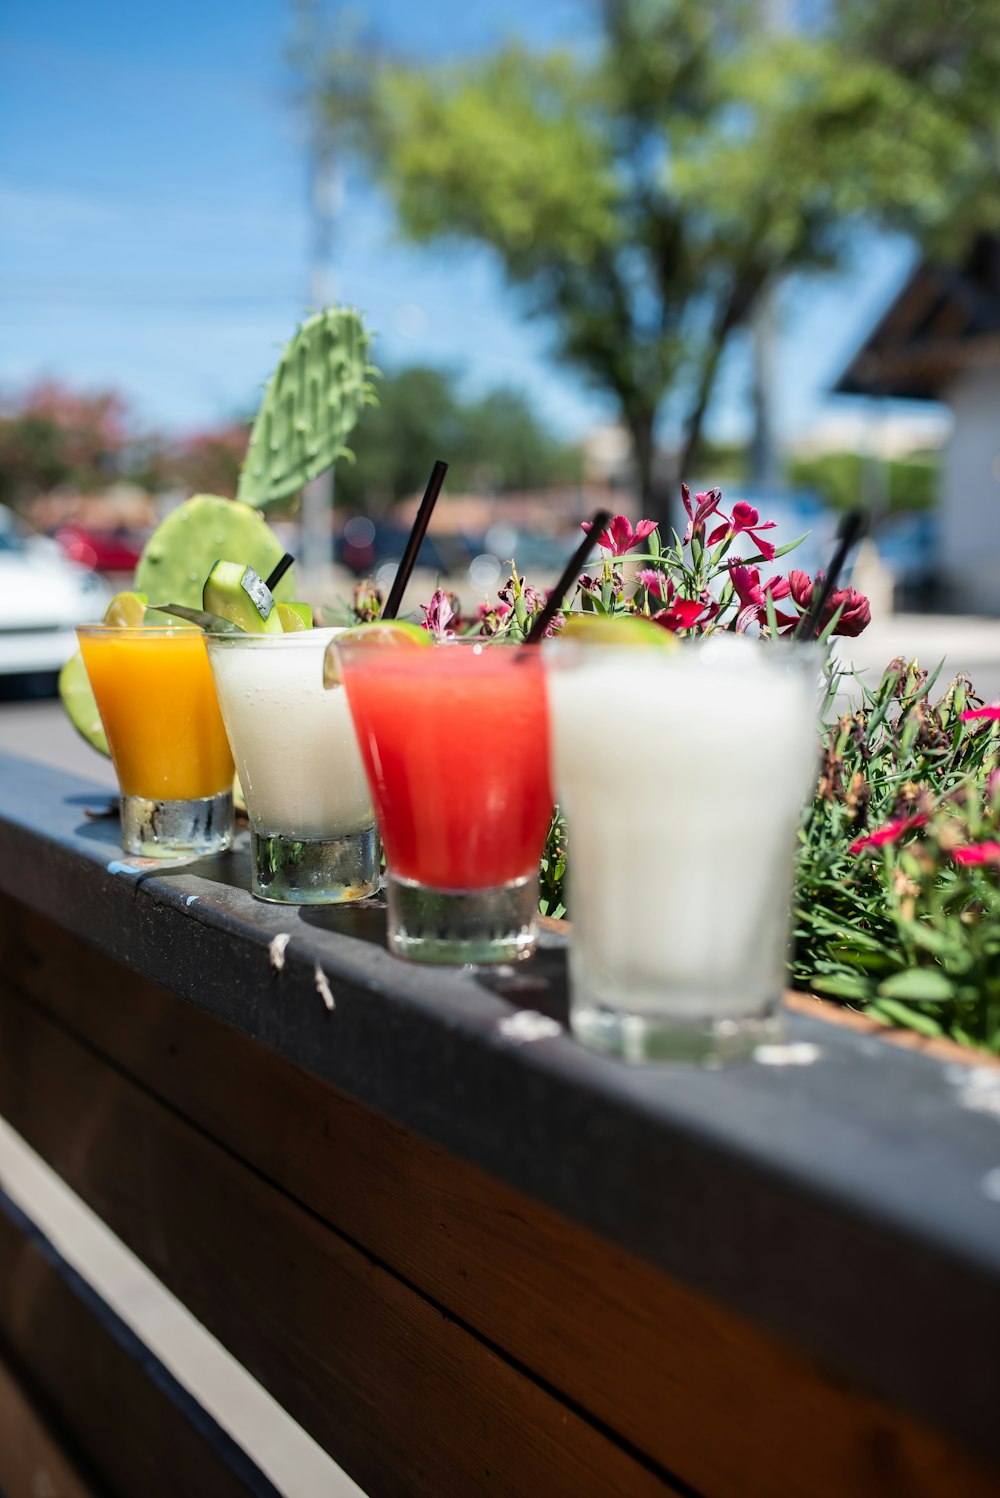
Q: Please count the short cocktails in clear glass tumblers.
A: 4